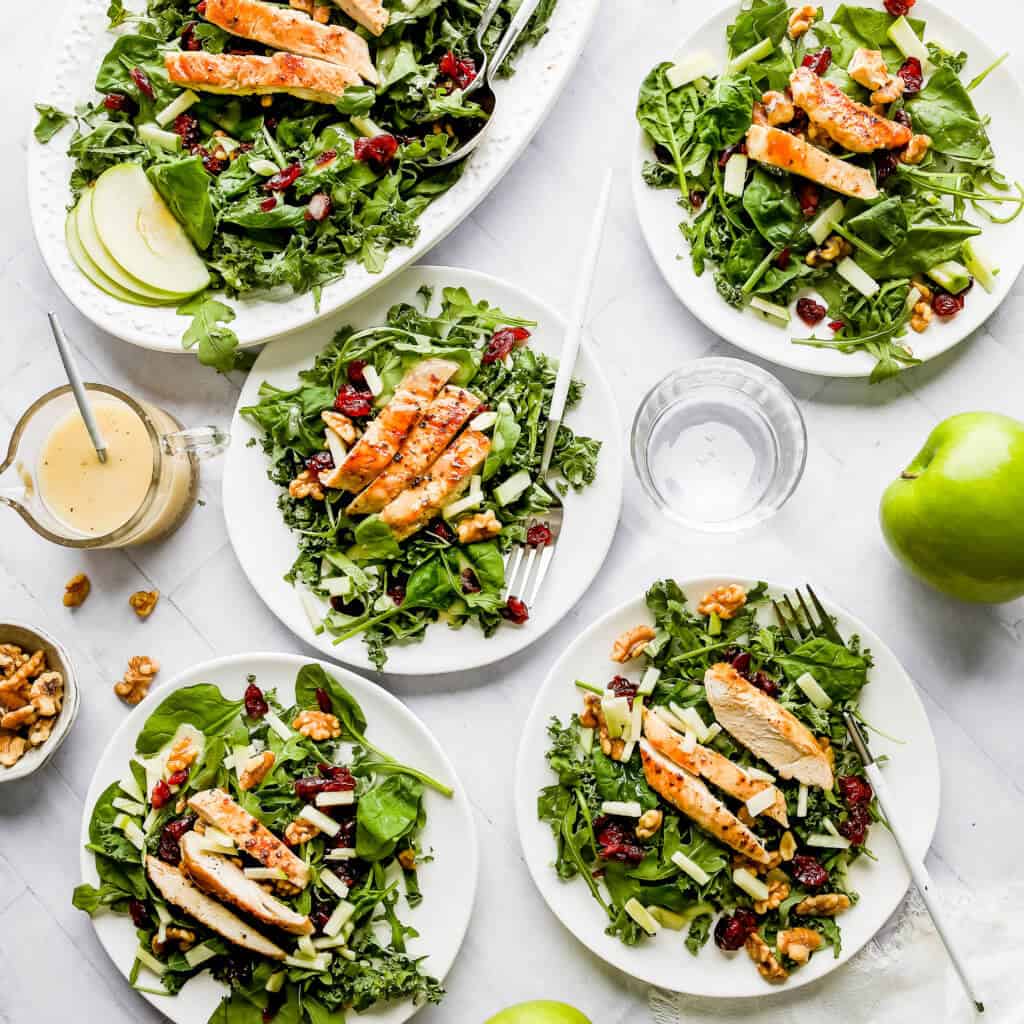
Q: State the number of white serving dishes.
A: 5